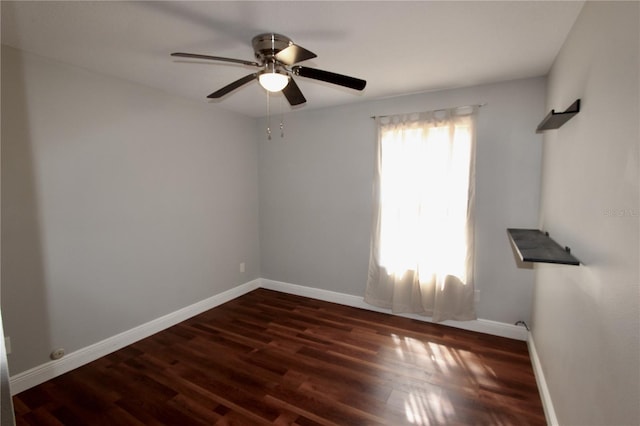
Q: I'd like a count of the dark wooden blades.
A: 5